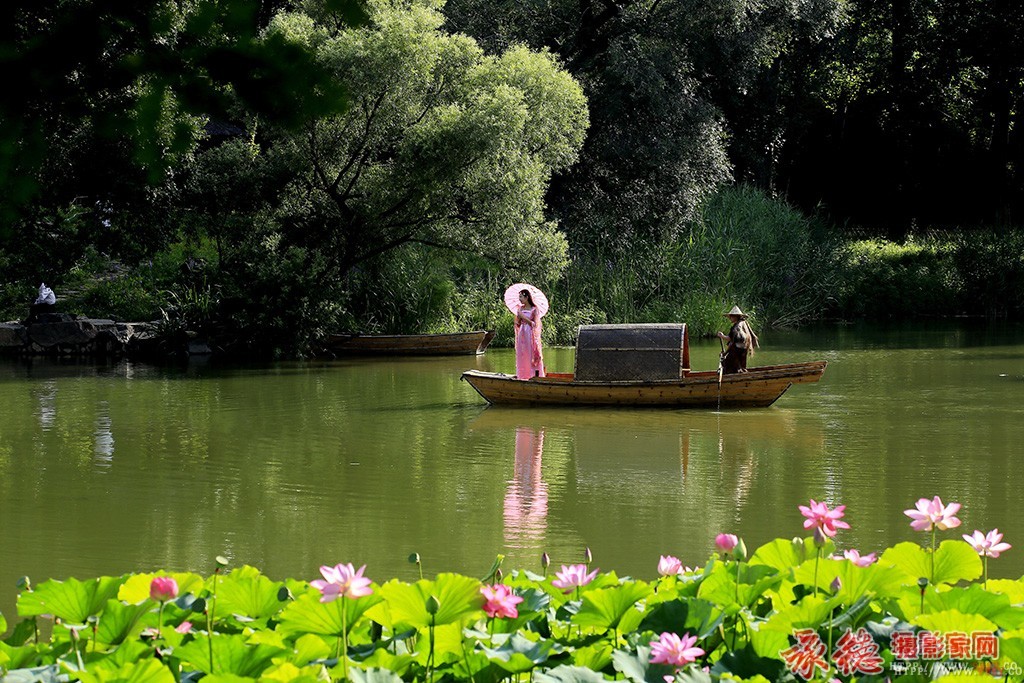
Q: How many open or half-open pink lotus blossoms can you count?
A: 11